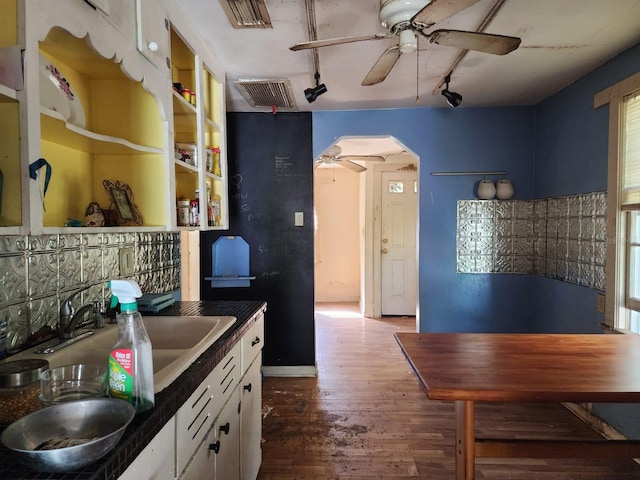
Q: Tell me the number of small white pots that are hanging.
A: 2